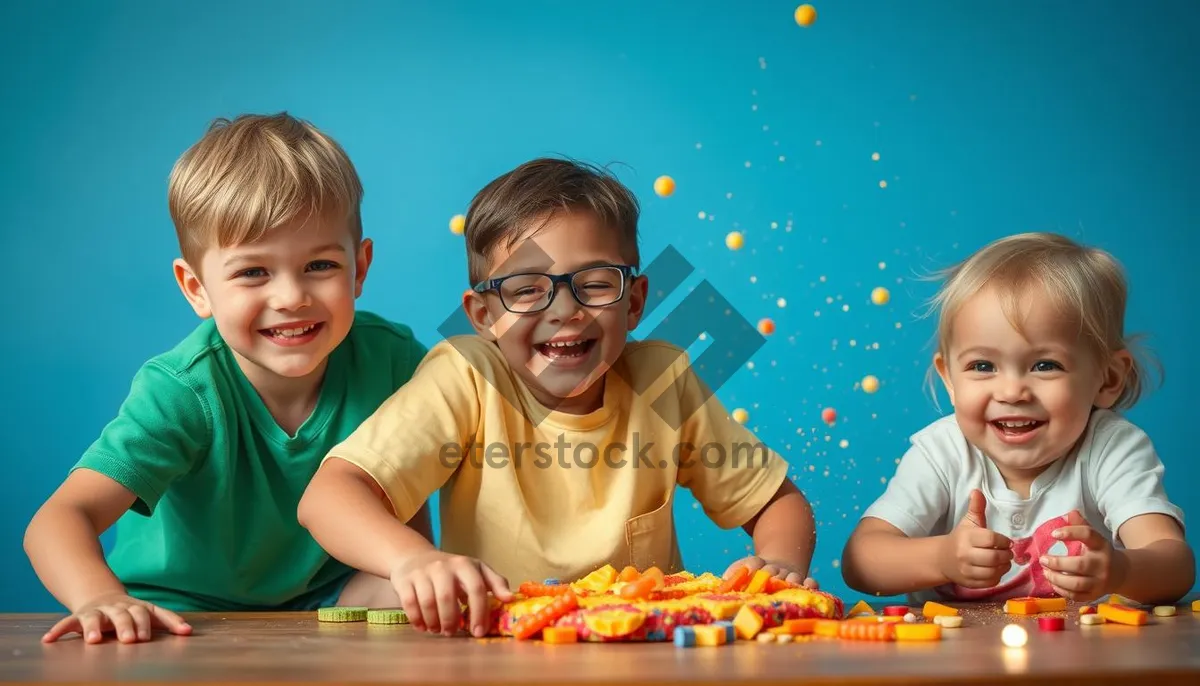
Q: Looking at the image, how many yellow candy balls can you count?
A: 7